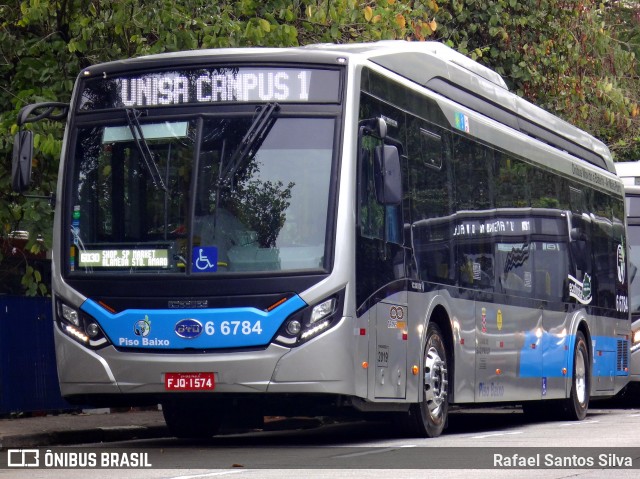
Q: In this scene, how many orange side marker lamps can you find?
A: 5